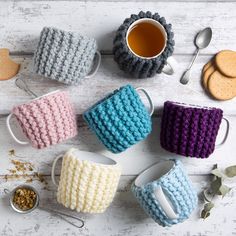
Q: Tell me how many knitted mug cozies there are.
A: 7